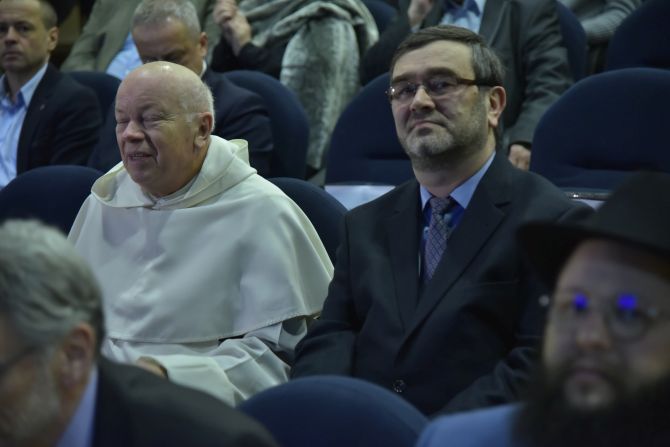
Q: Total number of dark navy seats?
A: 10